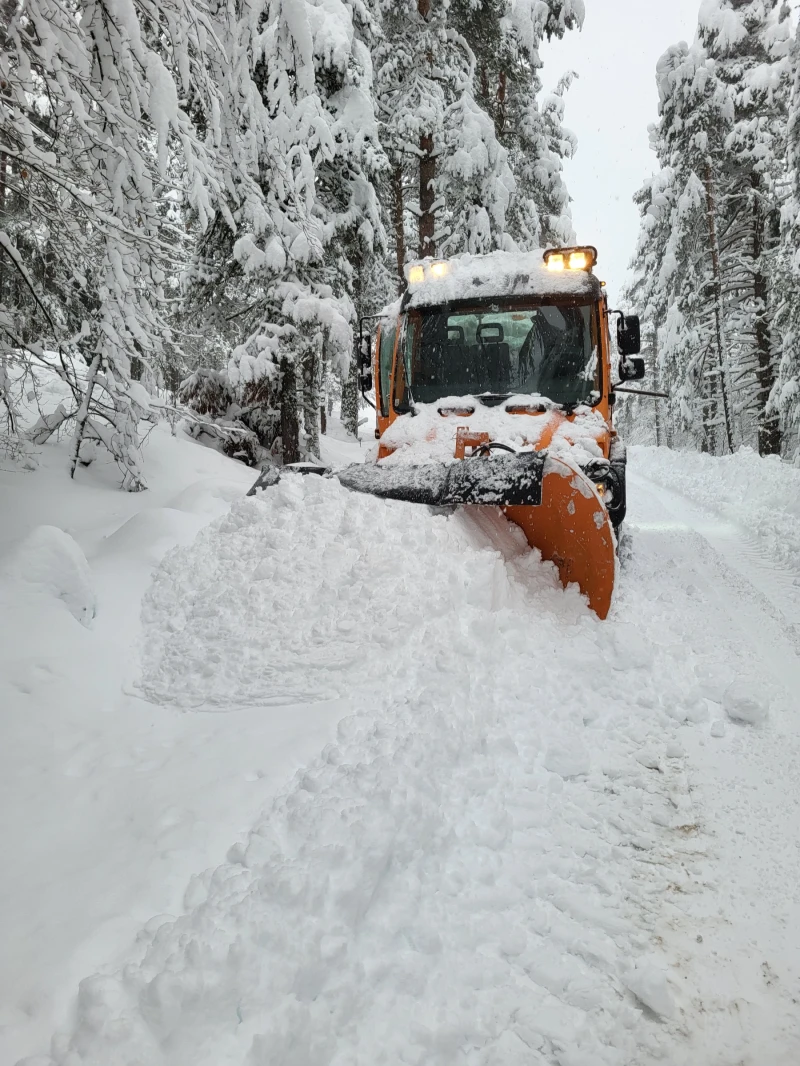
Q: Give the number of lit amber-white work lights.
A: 4